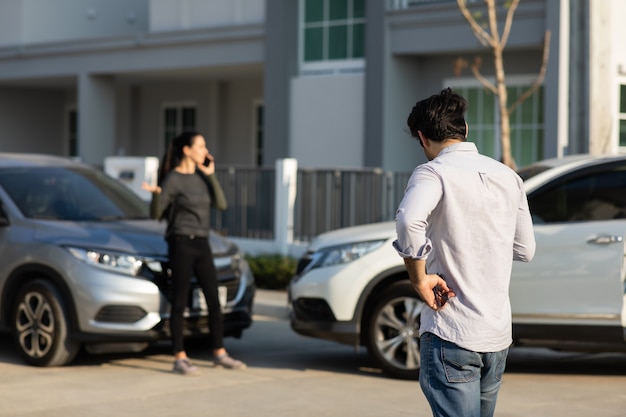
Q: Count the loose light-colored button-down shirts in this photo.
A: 1